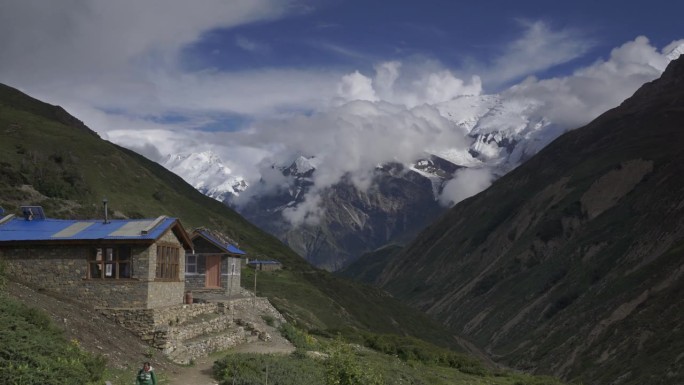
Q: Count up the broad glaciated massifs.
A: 2